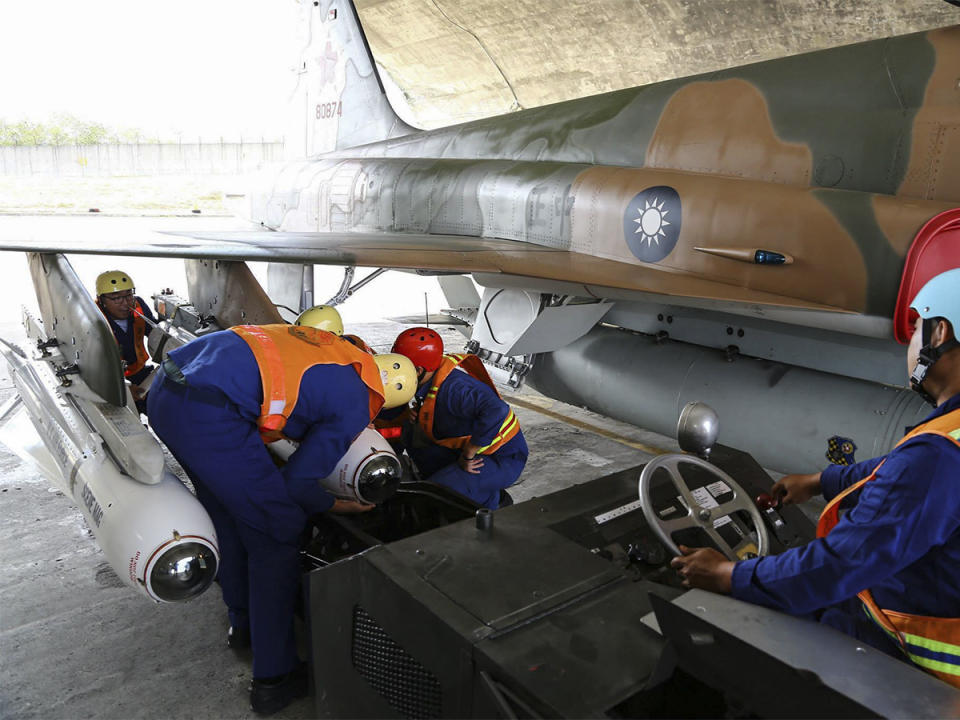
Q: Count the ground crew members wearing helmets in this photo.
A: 5